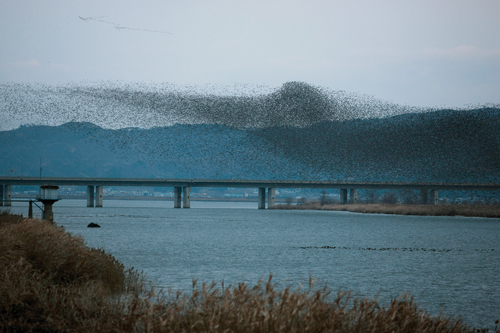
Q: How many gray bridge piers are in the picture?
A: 12